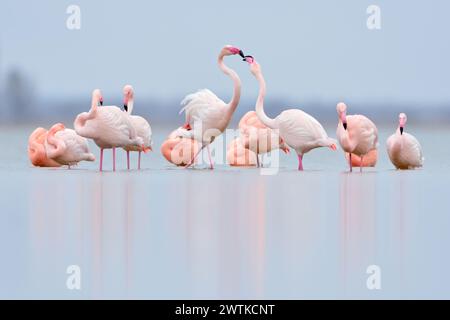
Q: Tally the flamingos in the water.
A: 12